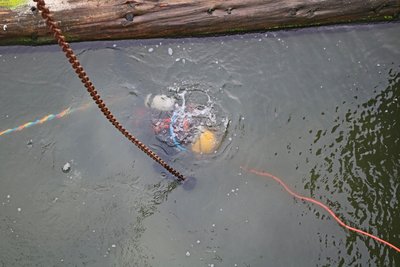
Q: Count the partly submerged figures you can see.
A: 2